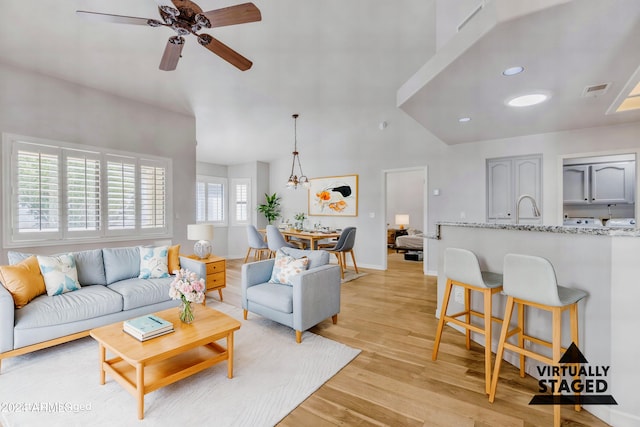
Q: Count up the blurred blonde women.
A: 0